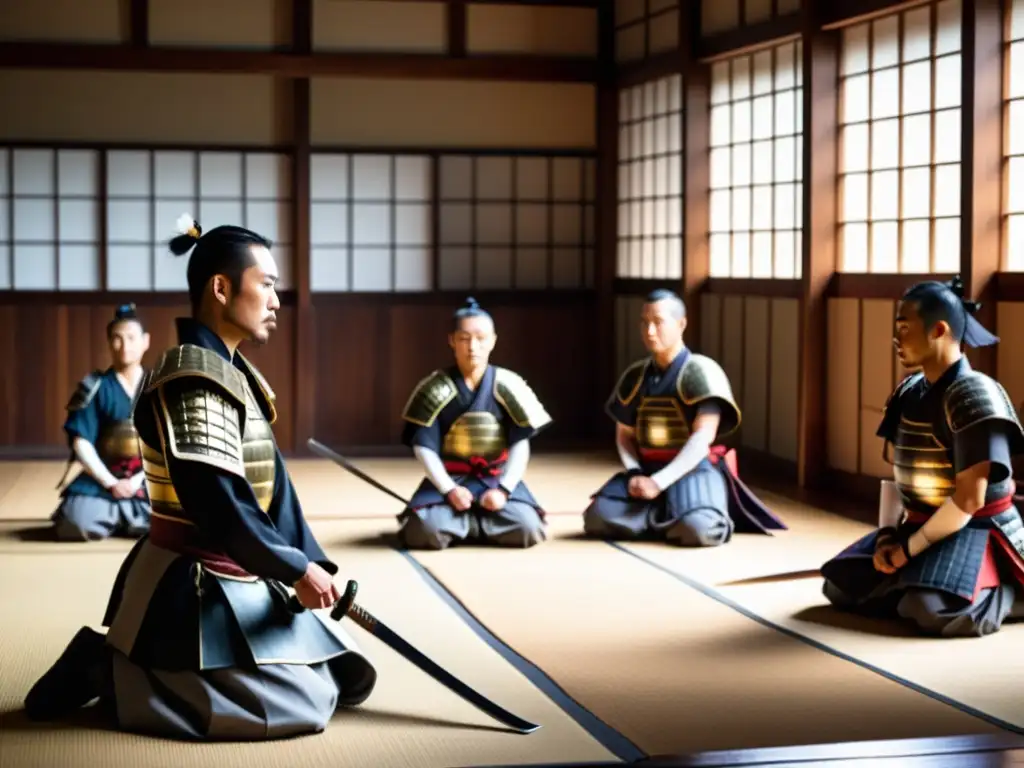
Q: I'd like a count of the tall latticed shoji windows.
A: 4